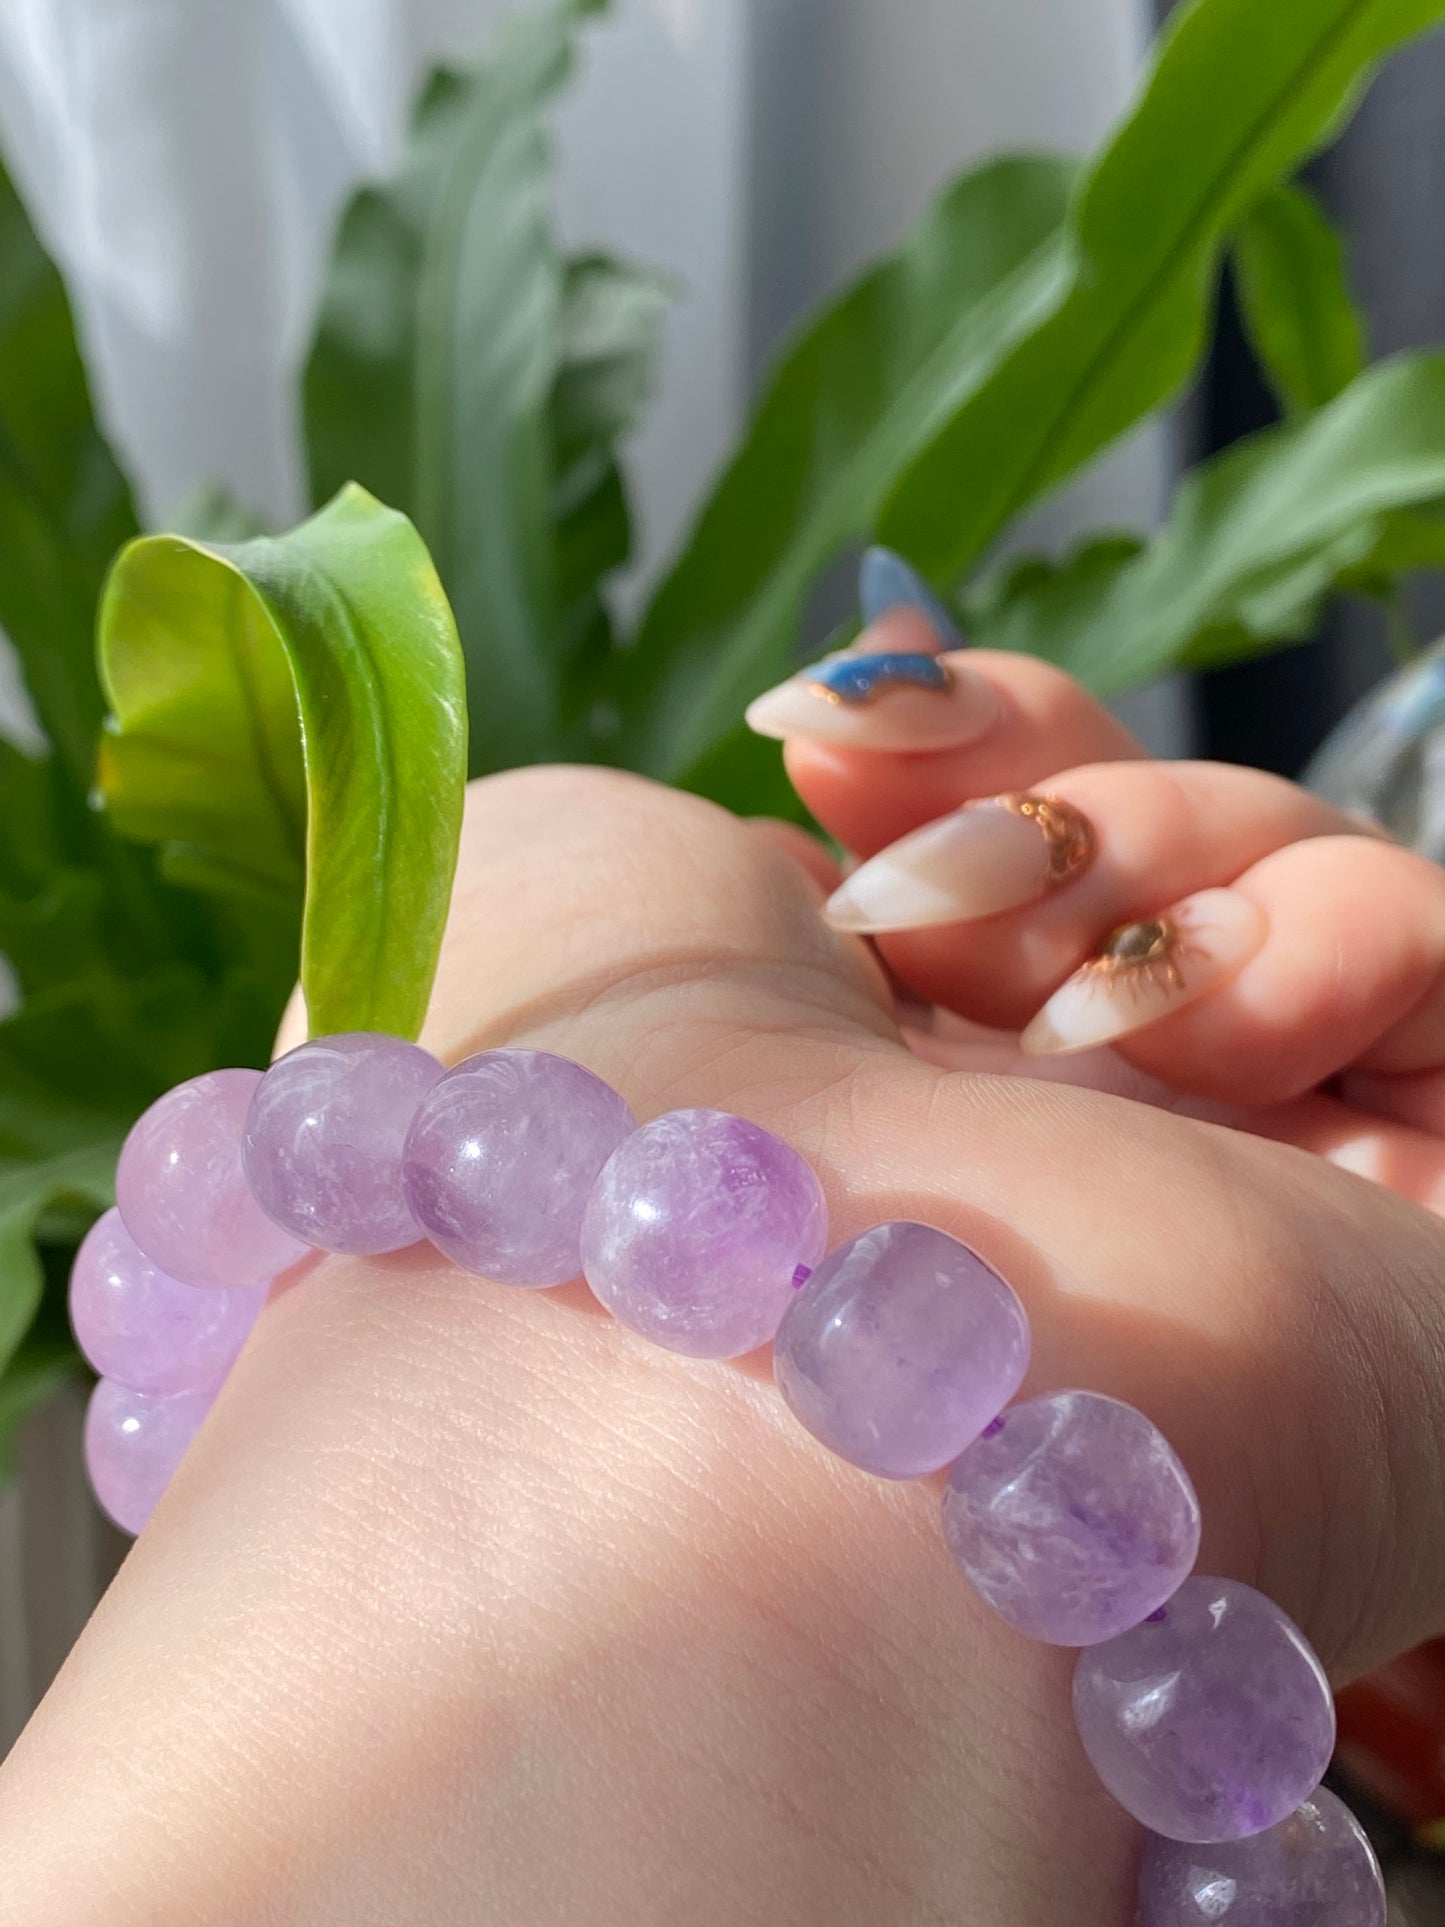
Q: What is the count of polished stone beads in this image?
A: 10